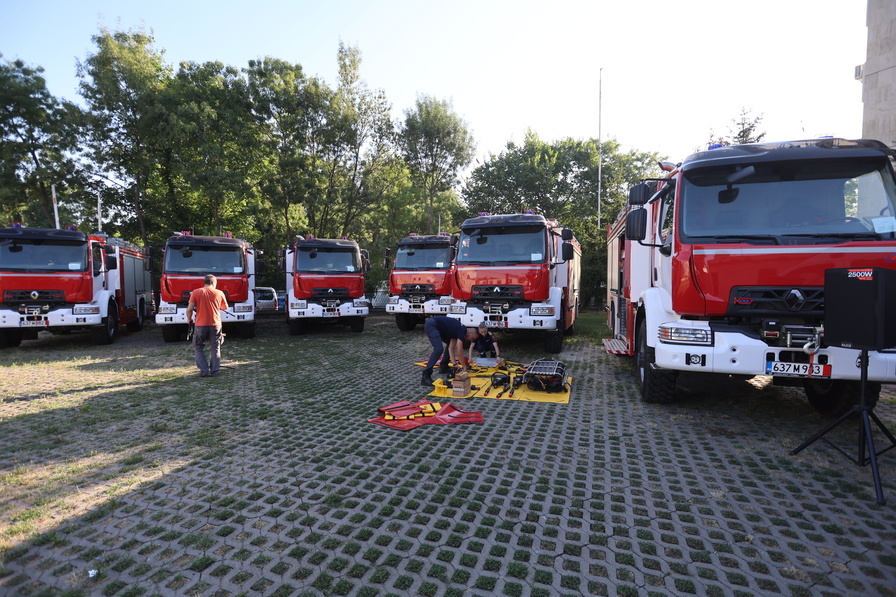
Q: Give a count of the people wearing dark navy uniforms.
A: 2